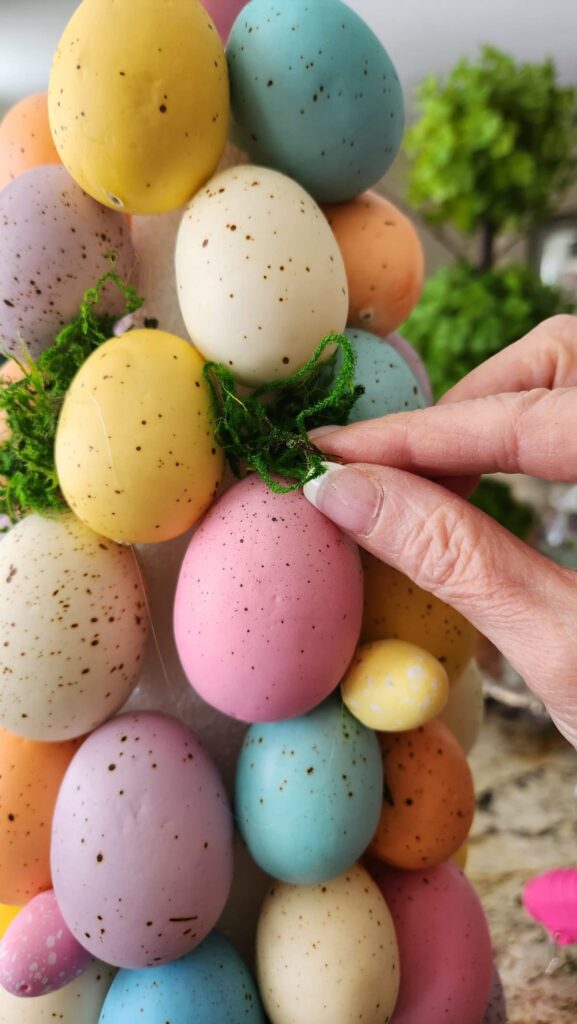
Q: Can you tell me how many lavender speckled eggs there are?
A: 2